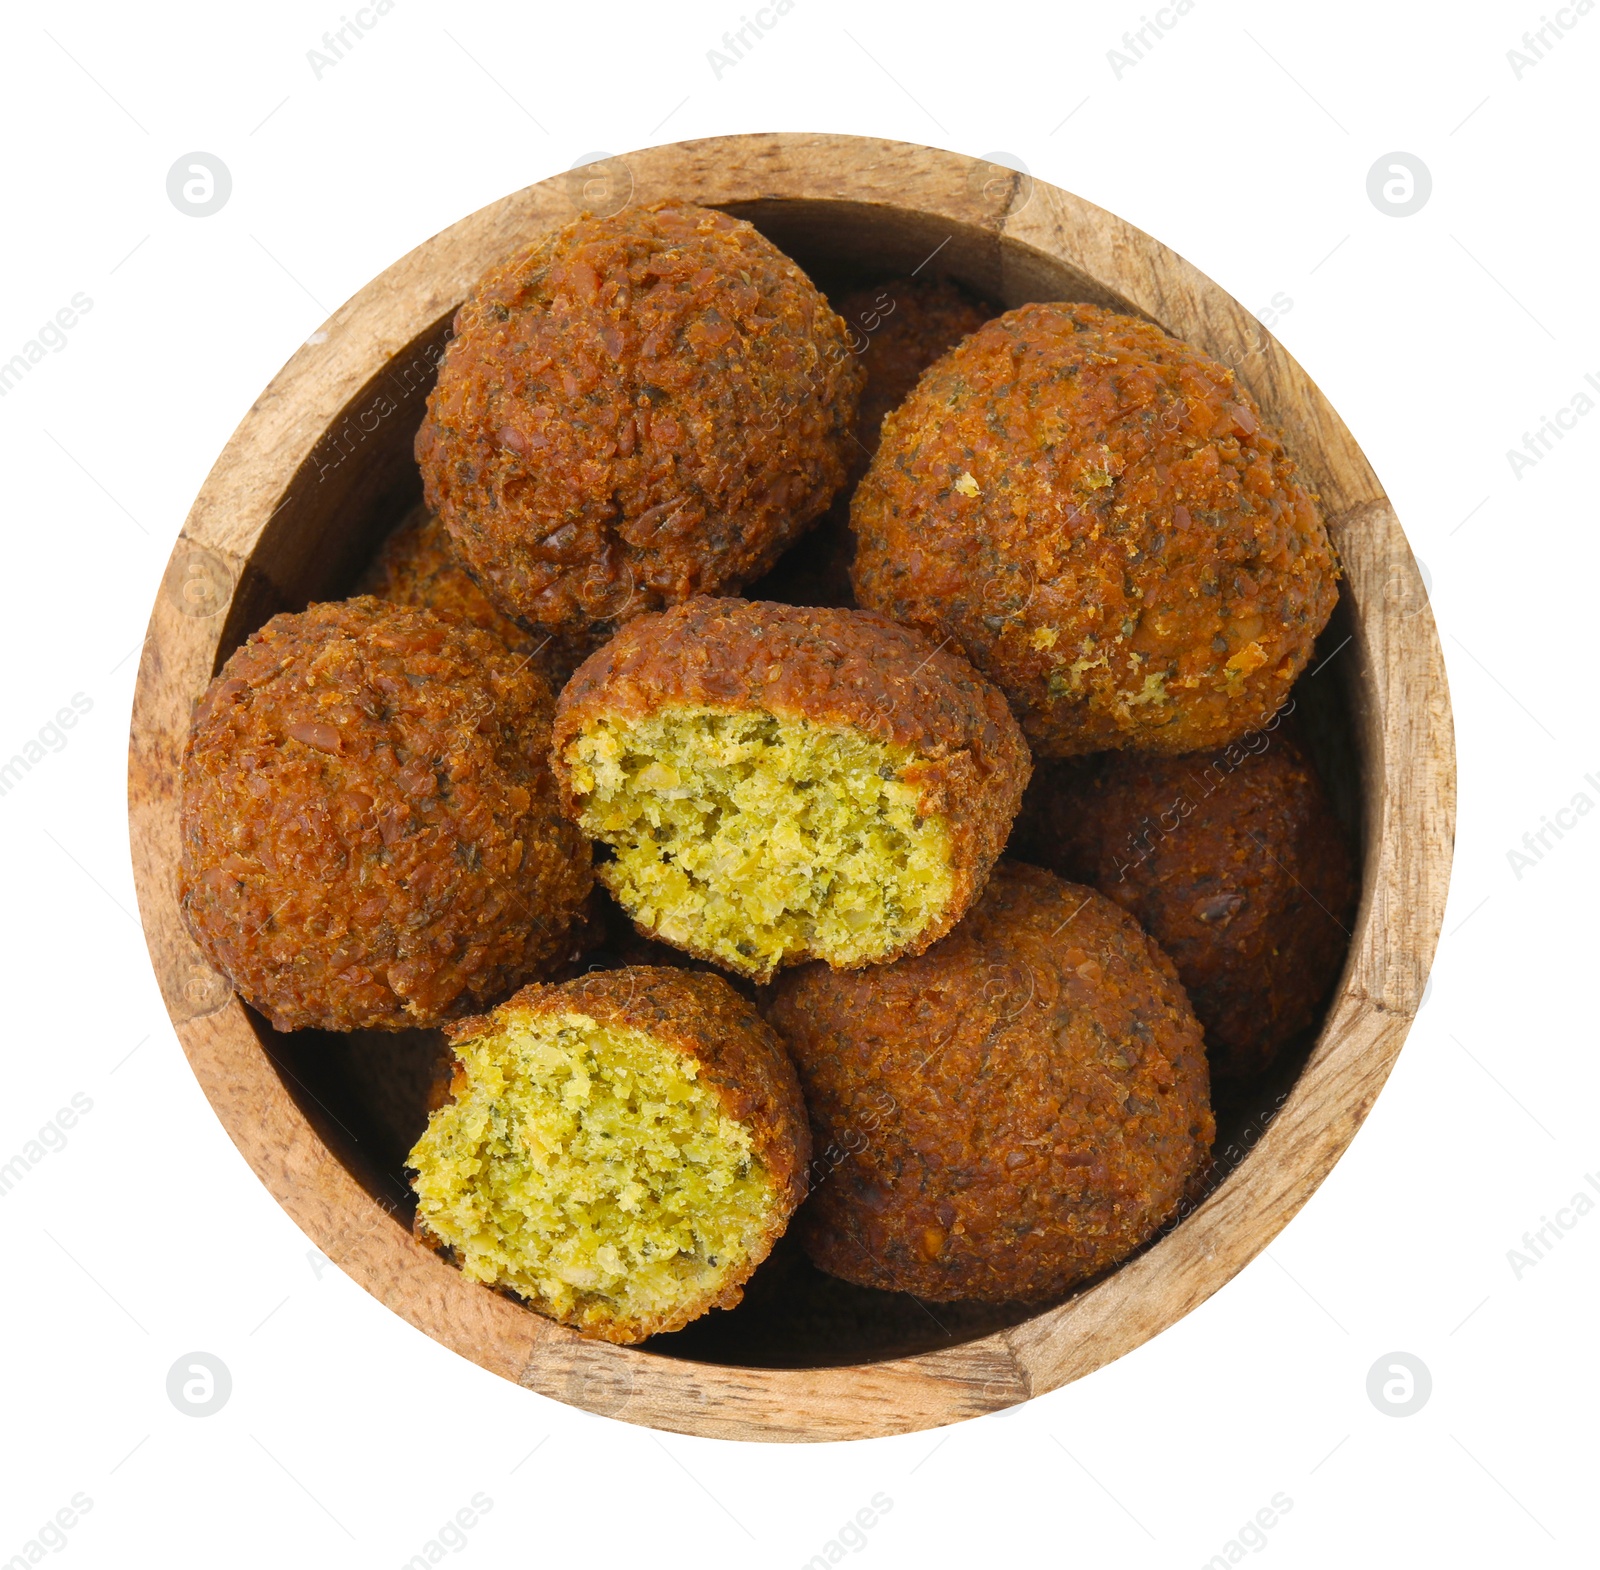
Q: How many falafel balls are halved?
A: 2